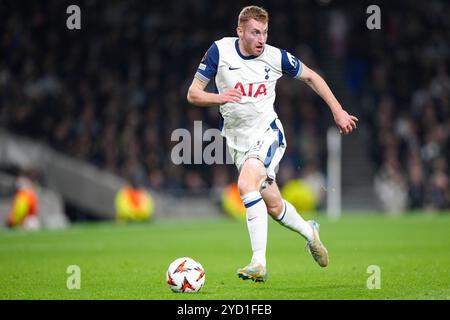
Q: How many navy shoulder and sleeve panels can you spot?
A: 2